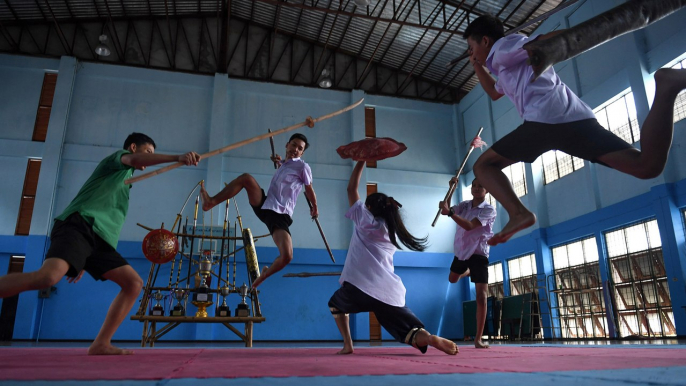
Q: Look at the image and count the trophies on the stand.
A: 5